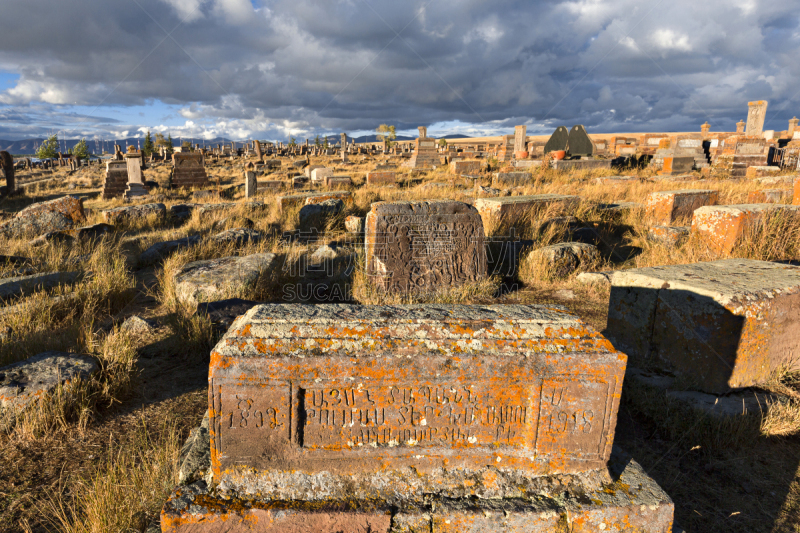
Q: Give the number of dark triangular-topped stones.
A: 2